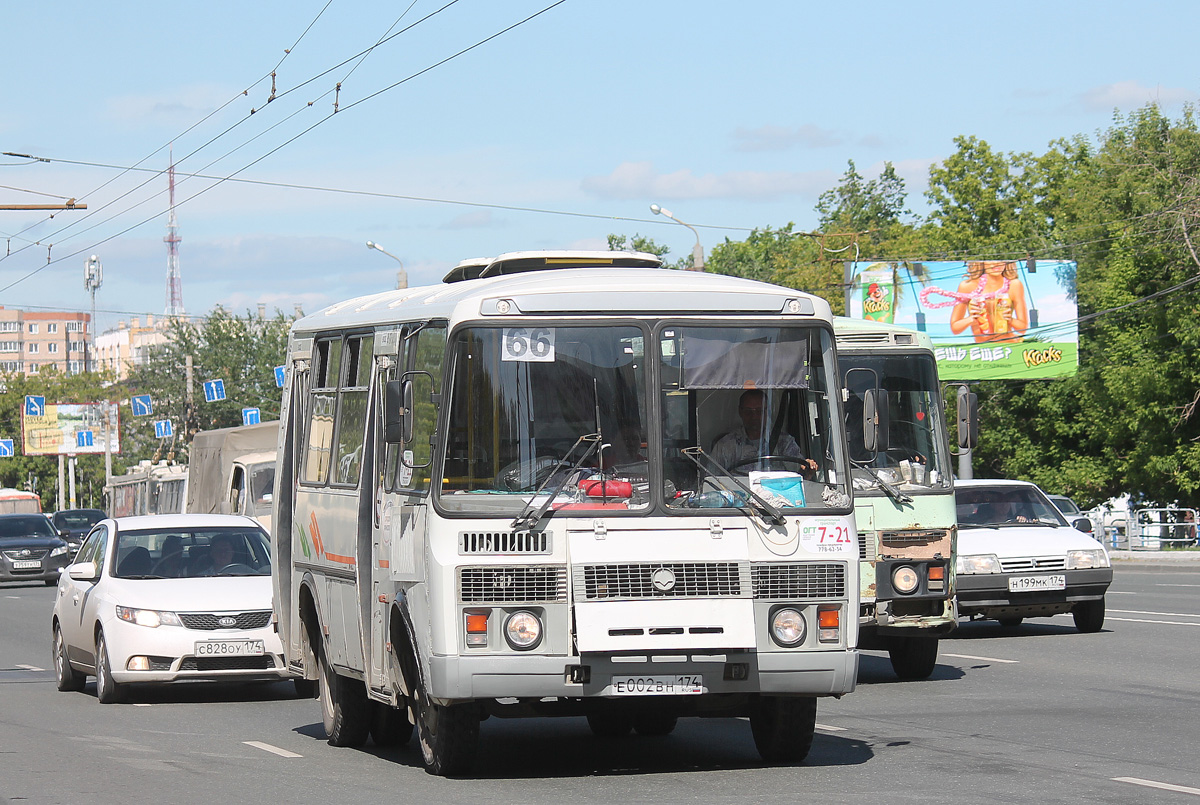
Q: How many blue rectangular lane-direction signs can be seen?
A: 8